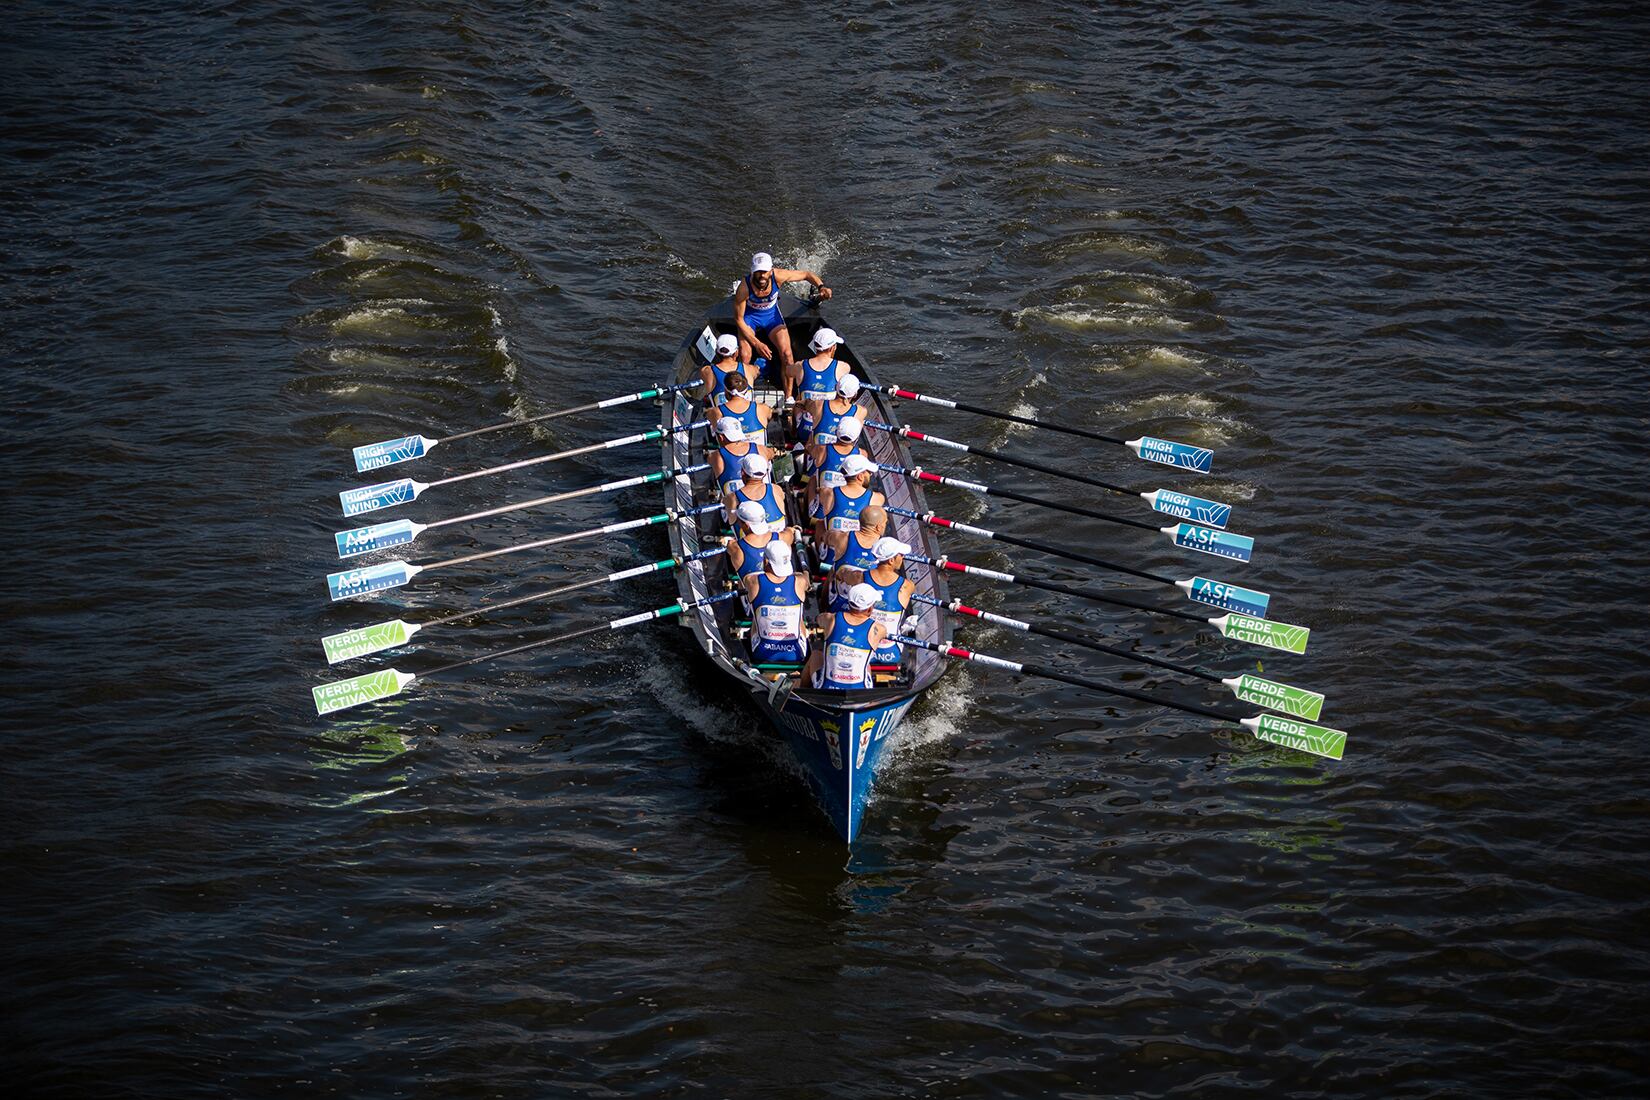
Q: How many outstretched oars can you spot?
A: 13